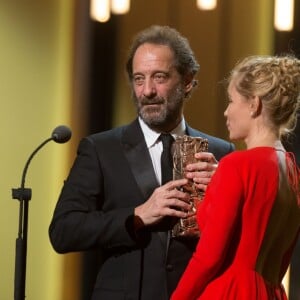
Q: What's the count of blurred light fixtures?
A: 4